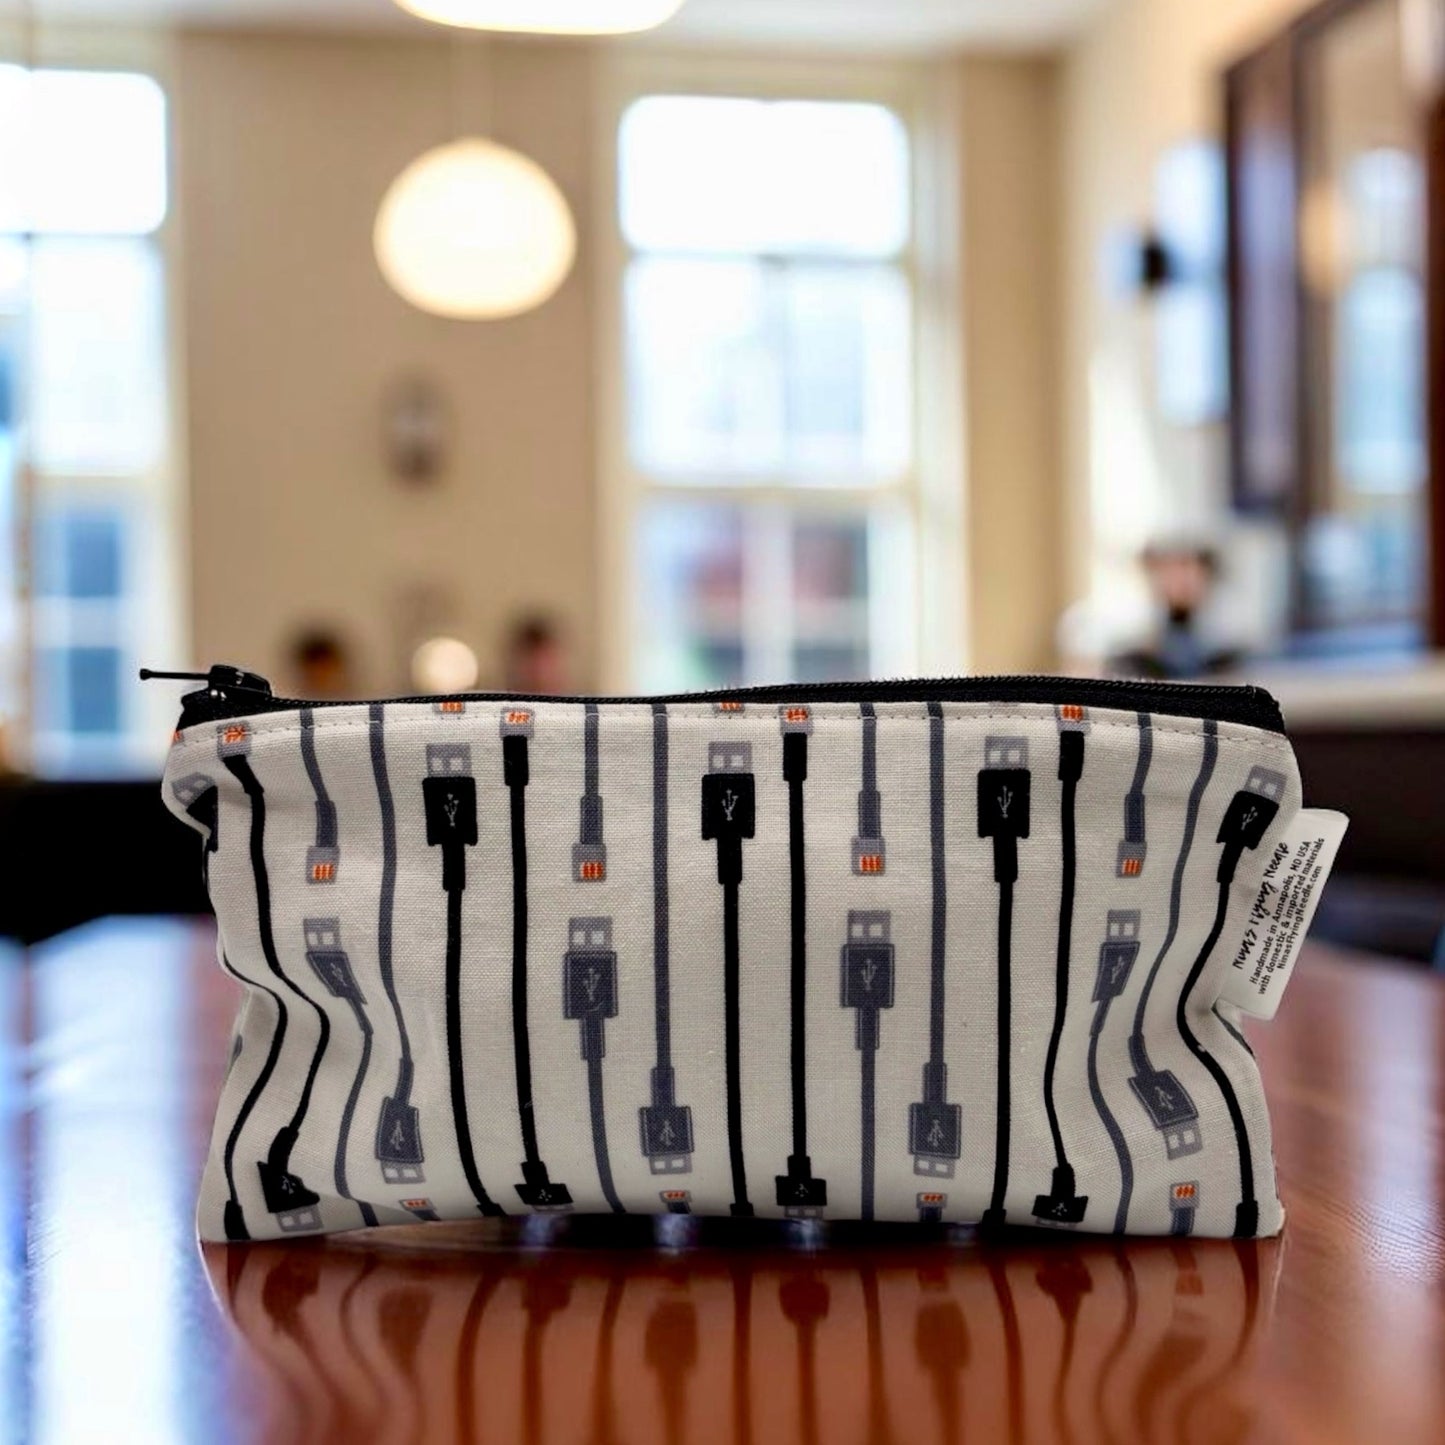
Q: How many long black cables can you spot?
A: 9